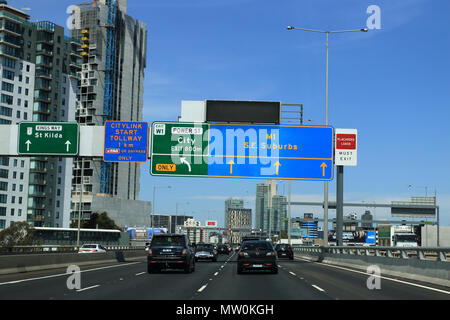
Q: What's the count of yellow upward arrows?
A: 3